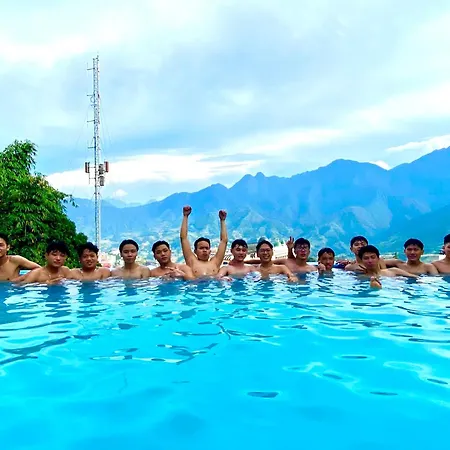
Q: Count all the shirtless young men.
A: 14